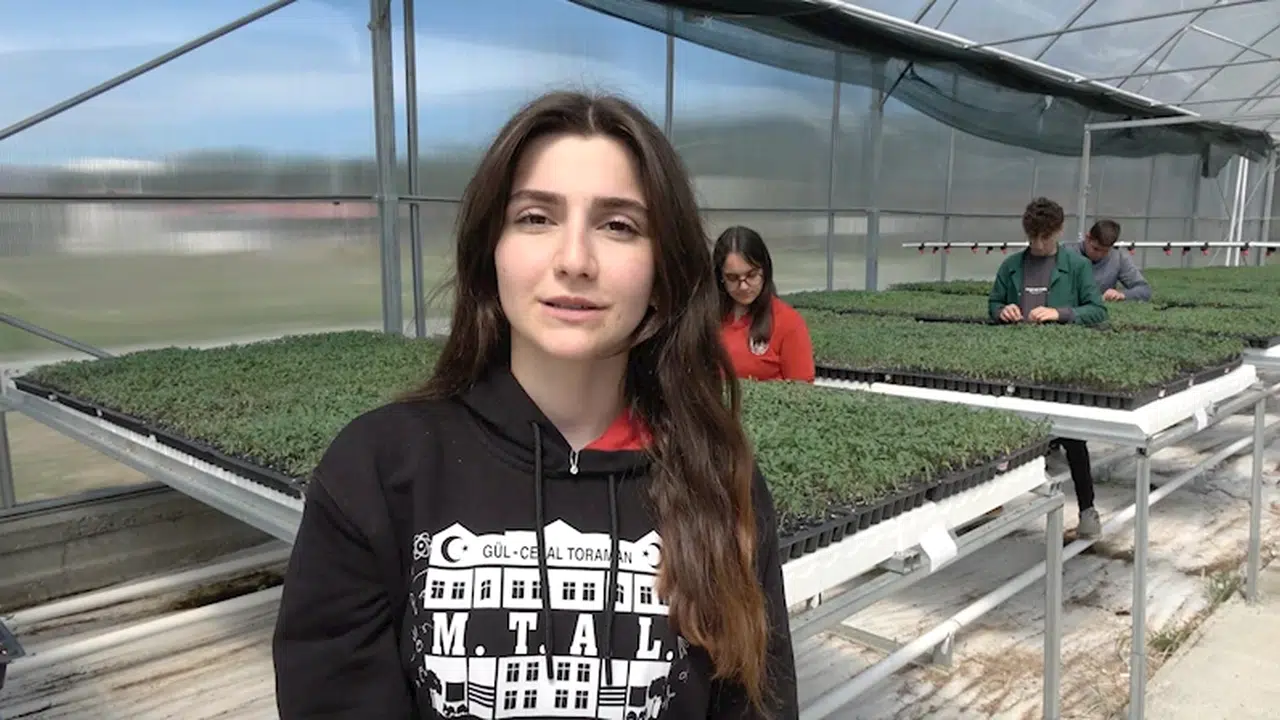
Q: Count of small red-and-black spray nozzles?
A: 12